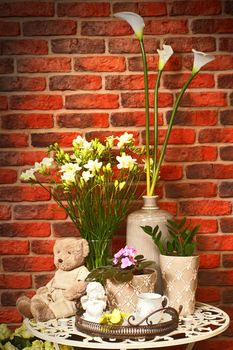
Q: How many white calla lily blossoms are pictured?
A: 3